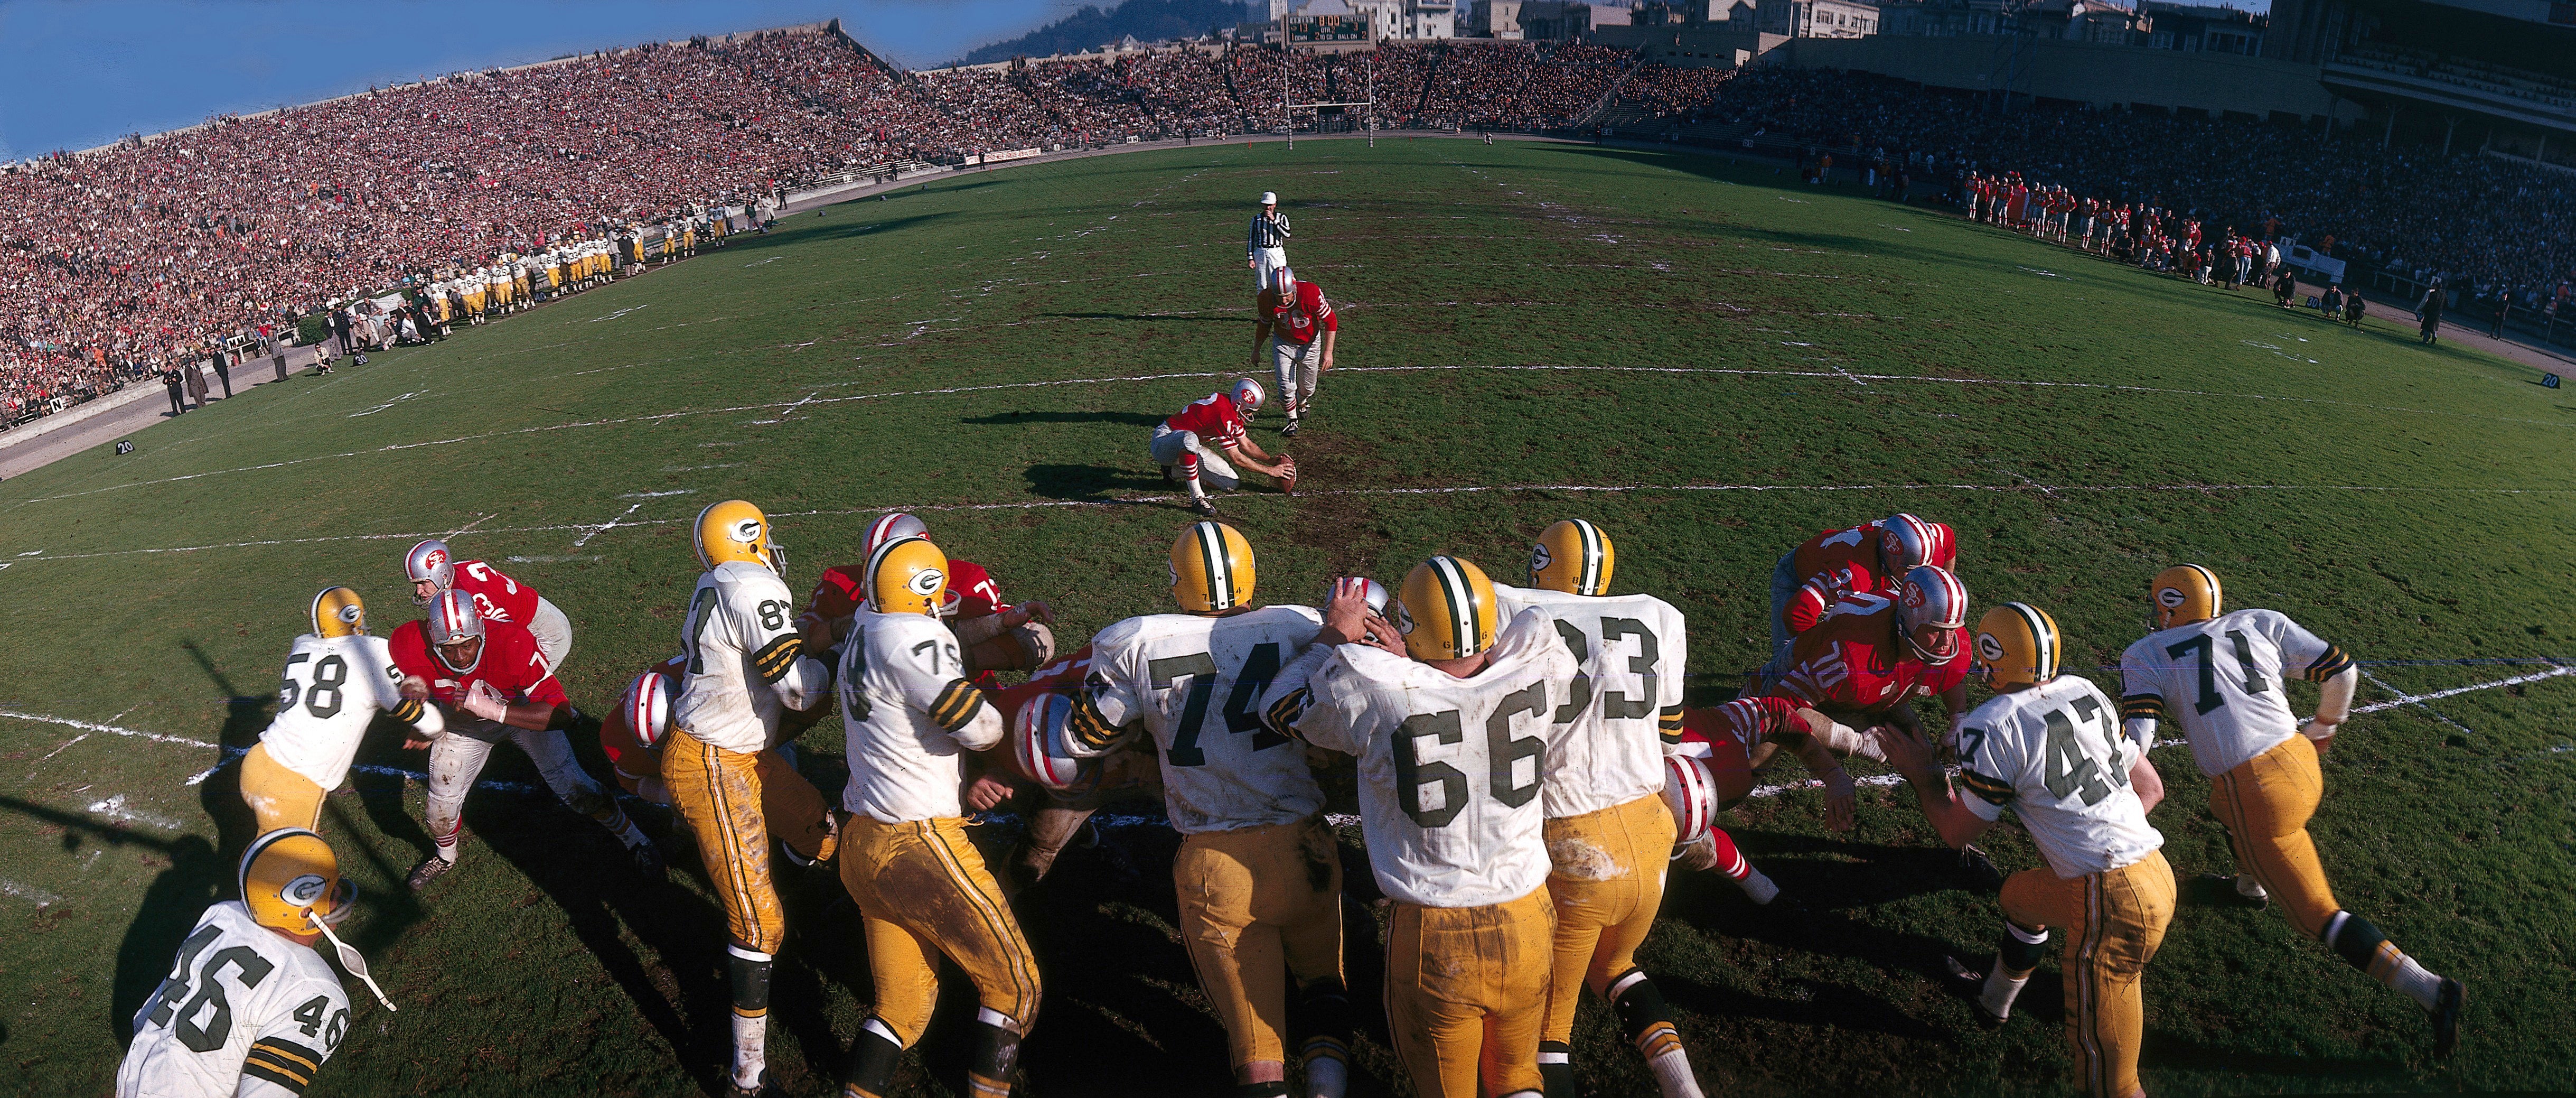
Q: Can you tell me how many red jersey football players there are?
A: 11